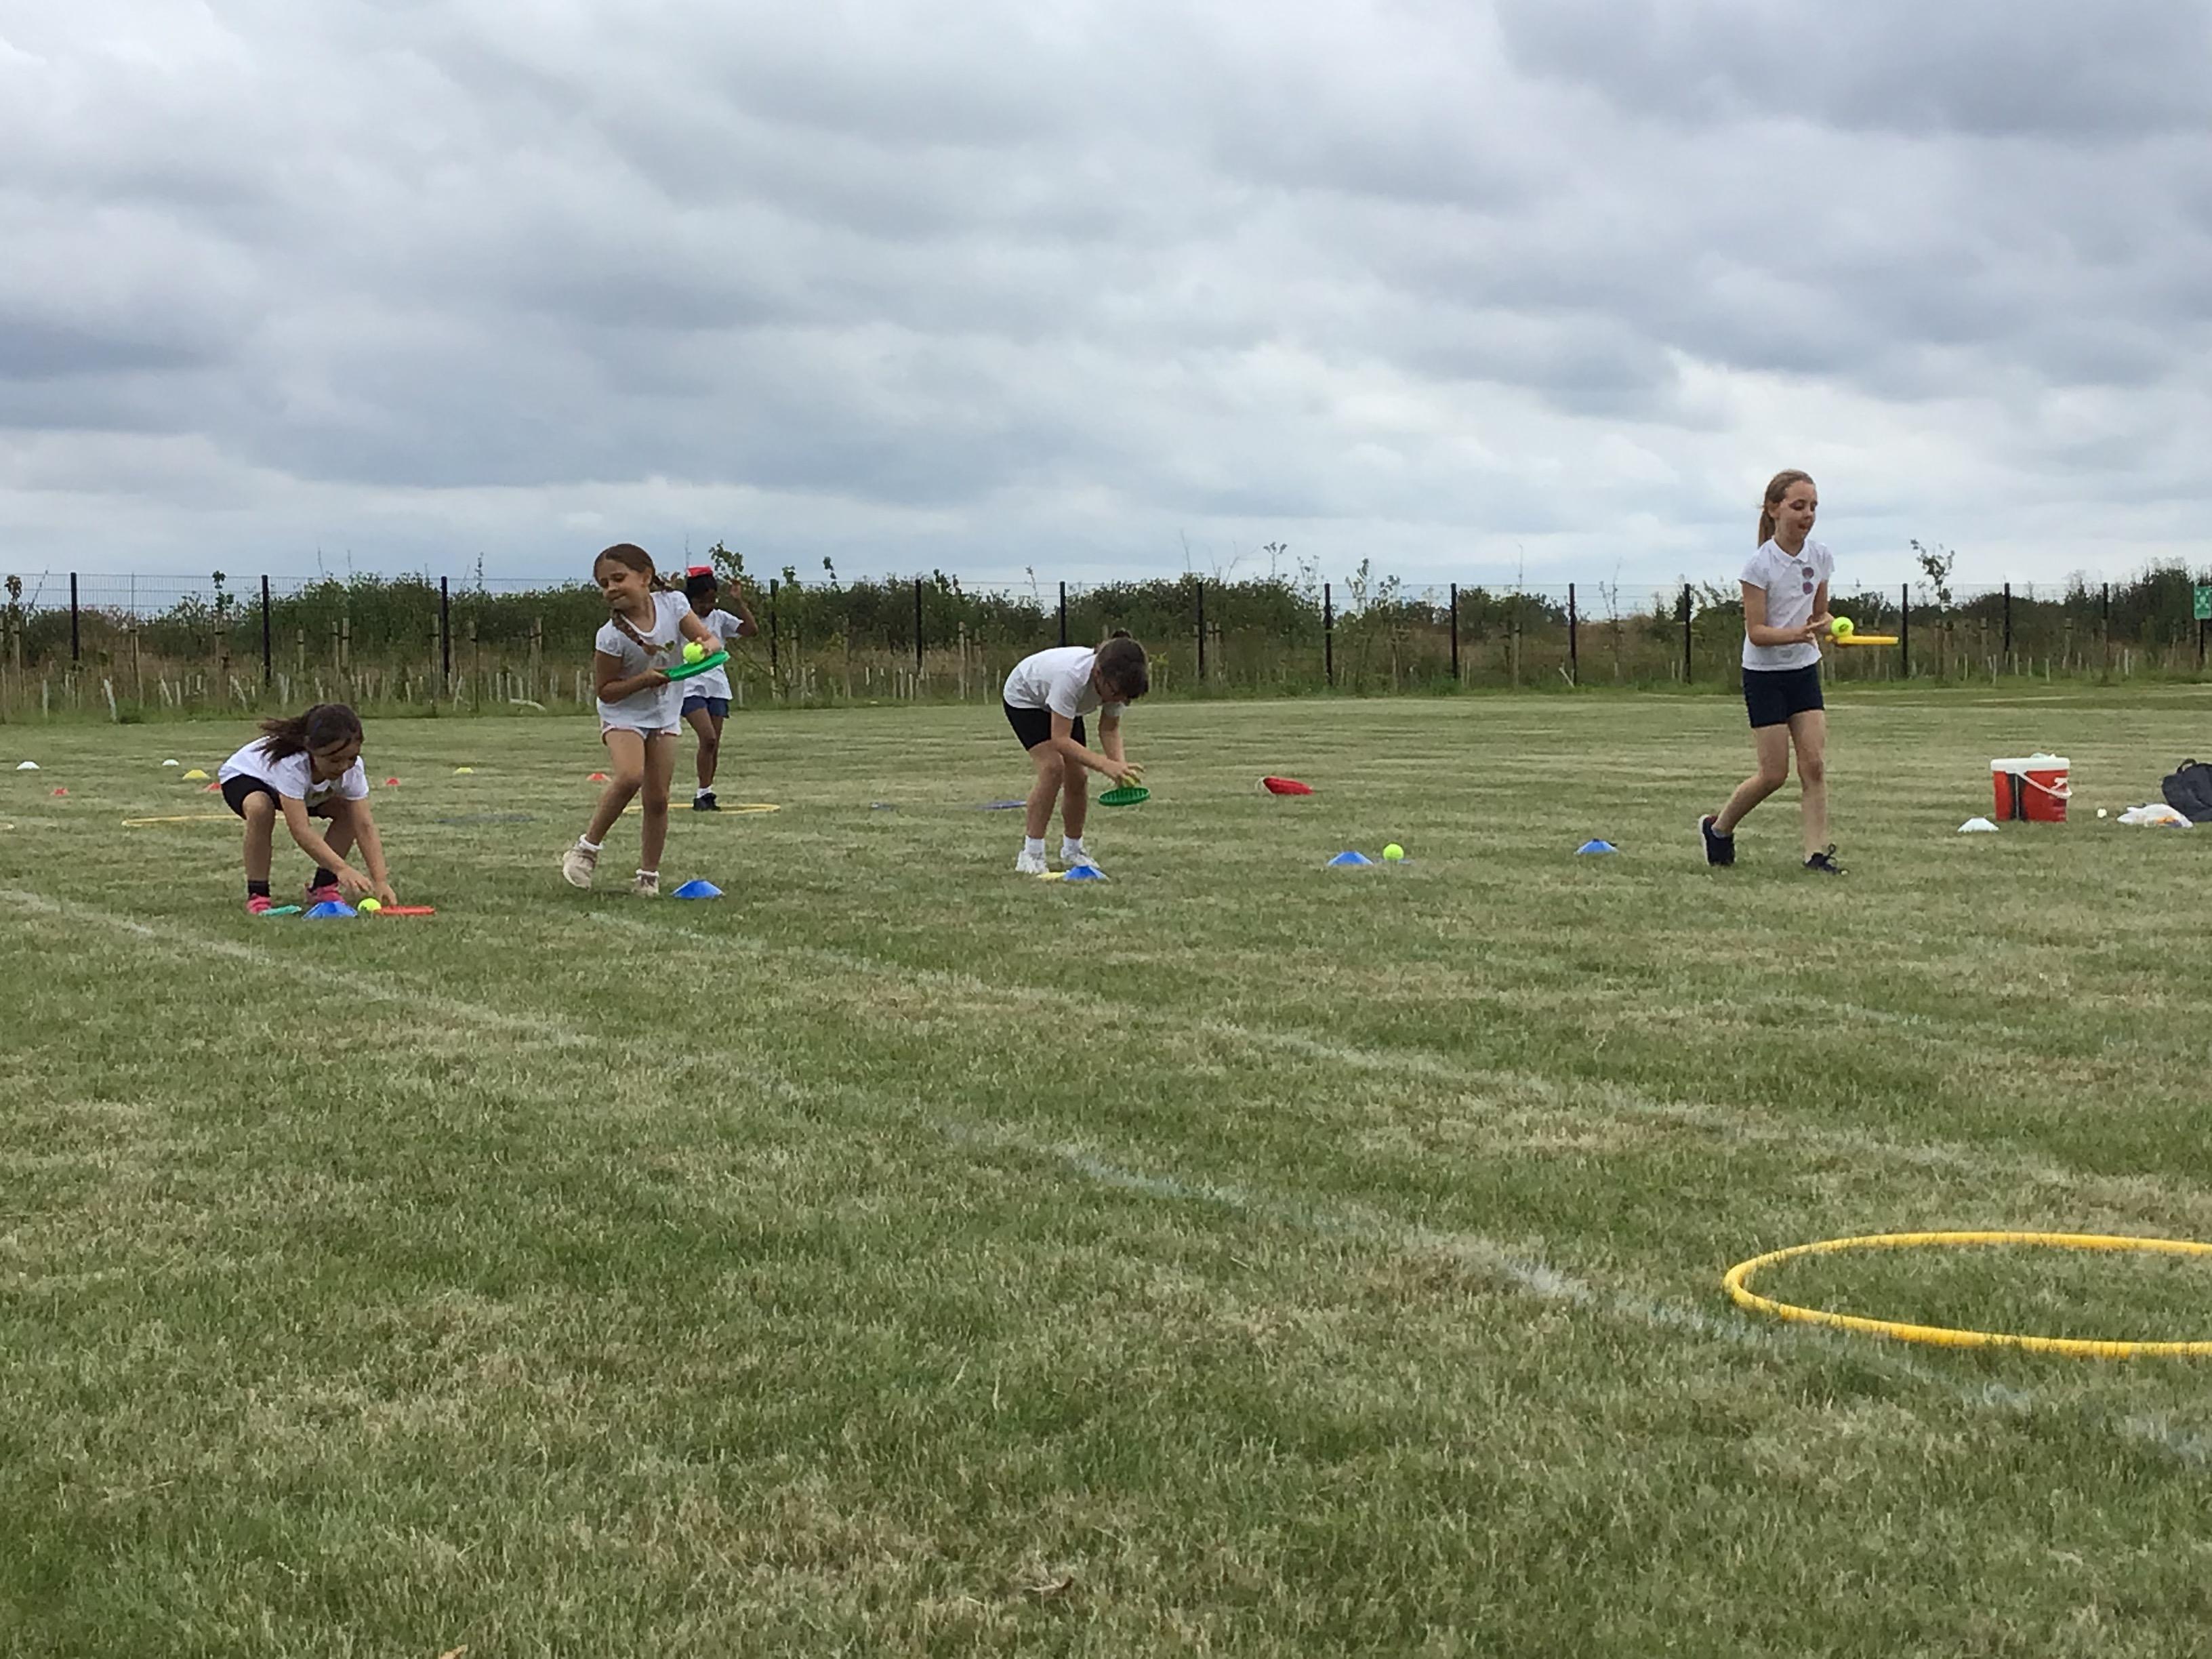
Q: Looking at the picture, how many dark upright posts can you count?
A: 15